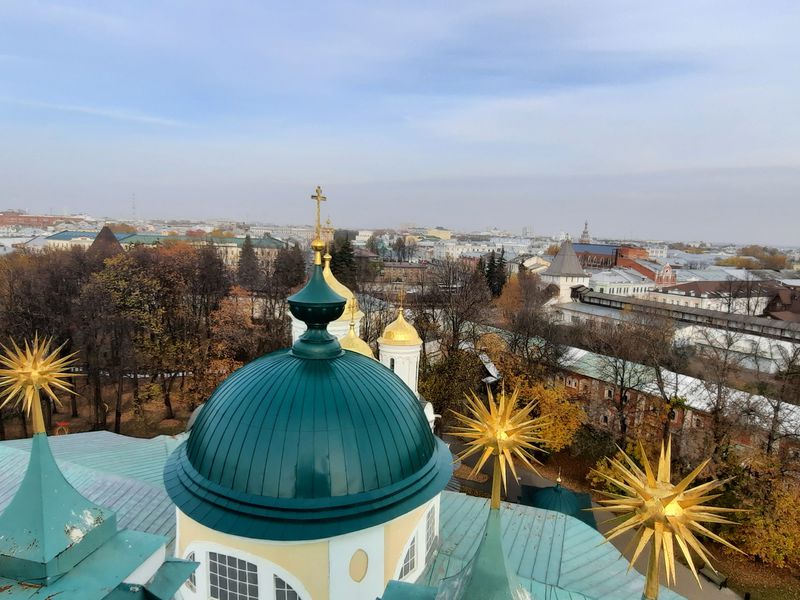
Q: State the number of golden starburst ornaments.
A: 3